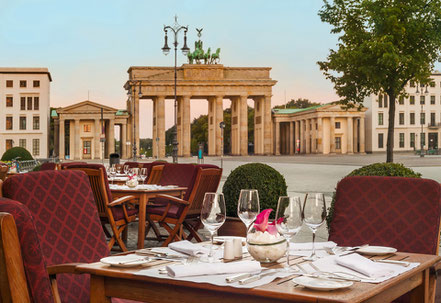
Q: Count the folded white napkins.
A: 4